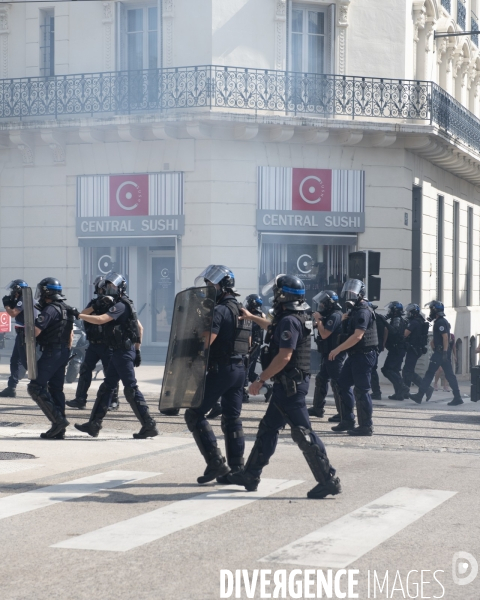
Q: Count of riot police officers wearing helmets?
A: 12